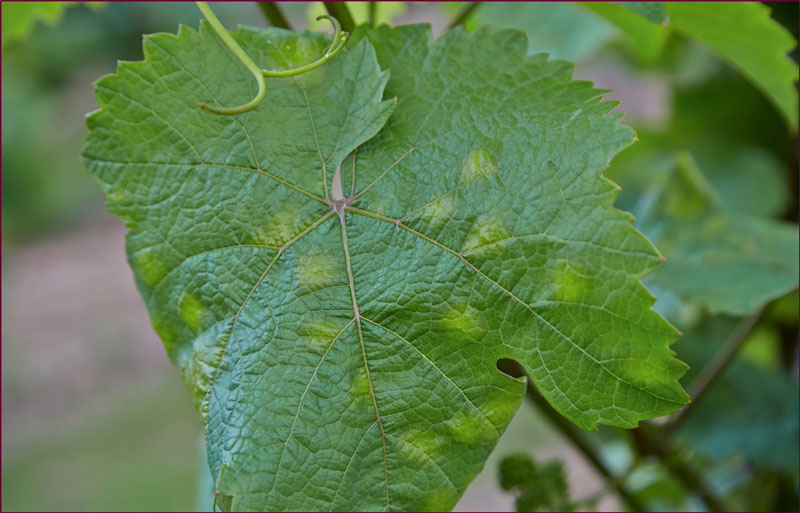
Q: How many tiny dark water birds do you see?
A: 0